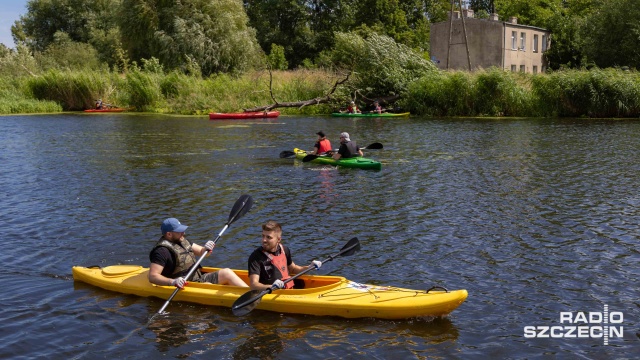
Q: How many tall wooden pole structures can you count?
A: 1